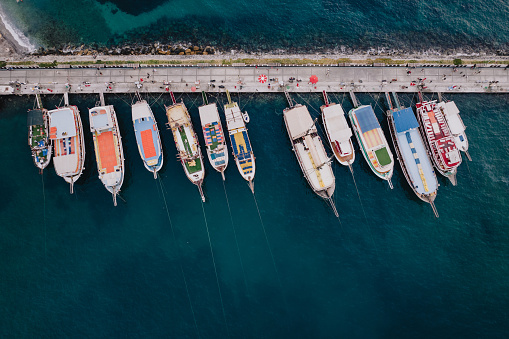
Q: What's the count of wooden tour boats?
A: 13